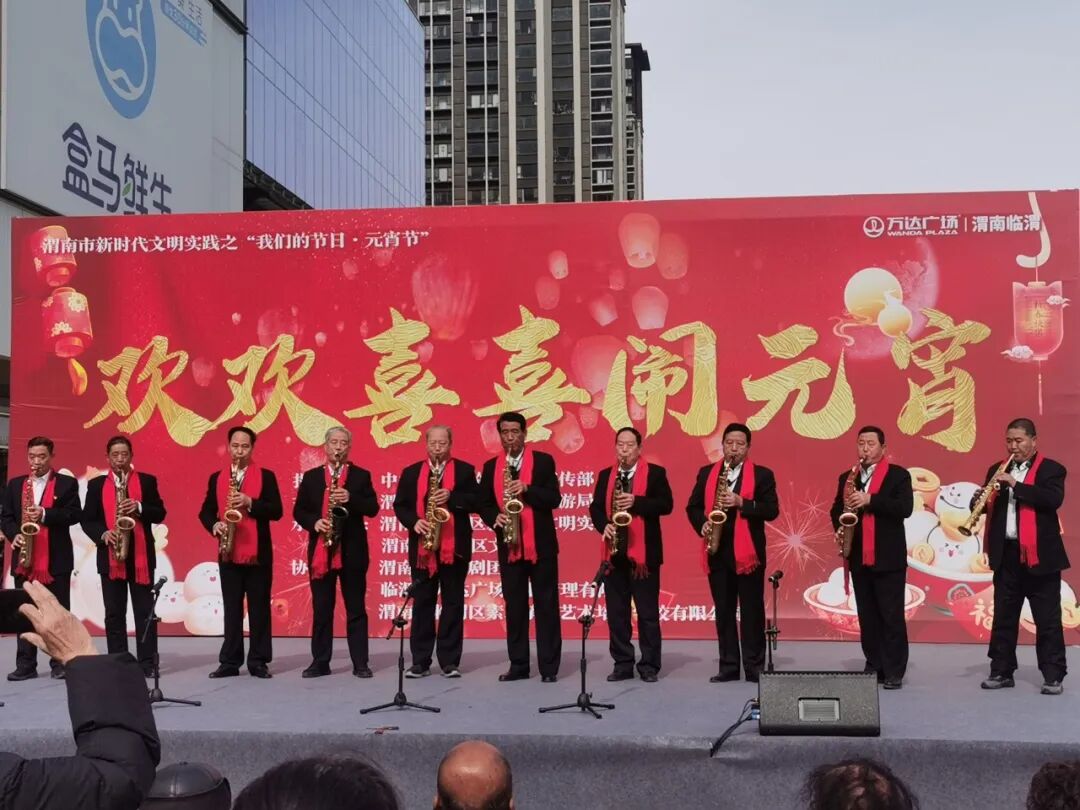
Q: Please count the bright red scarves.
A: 10